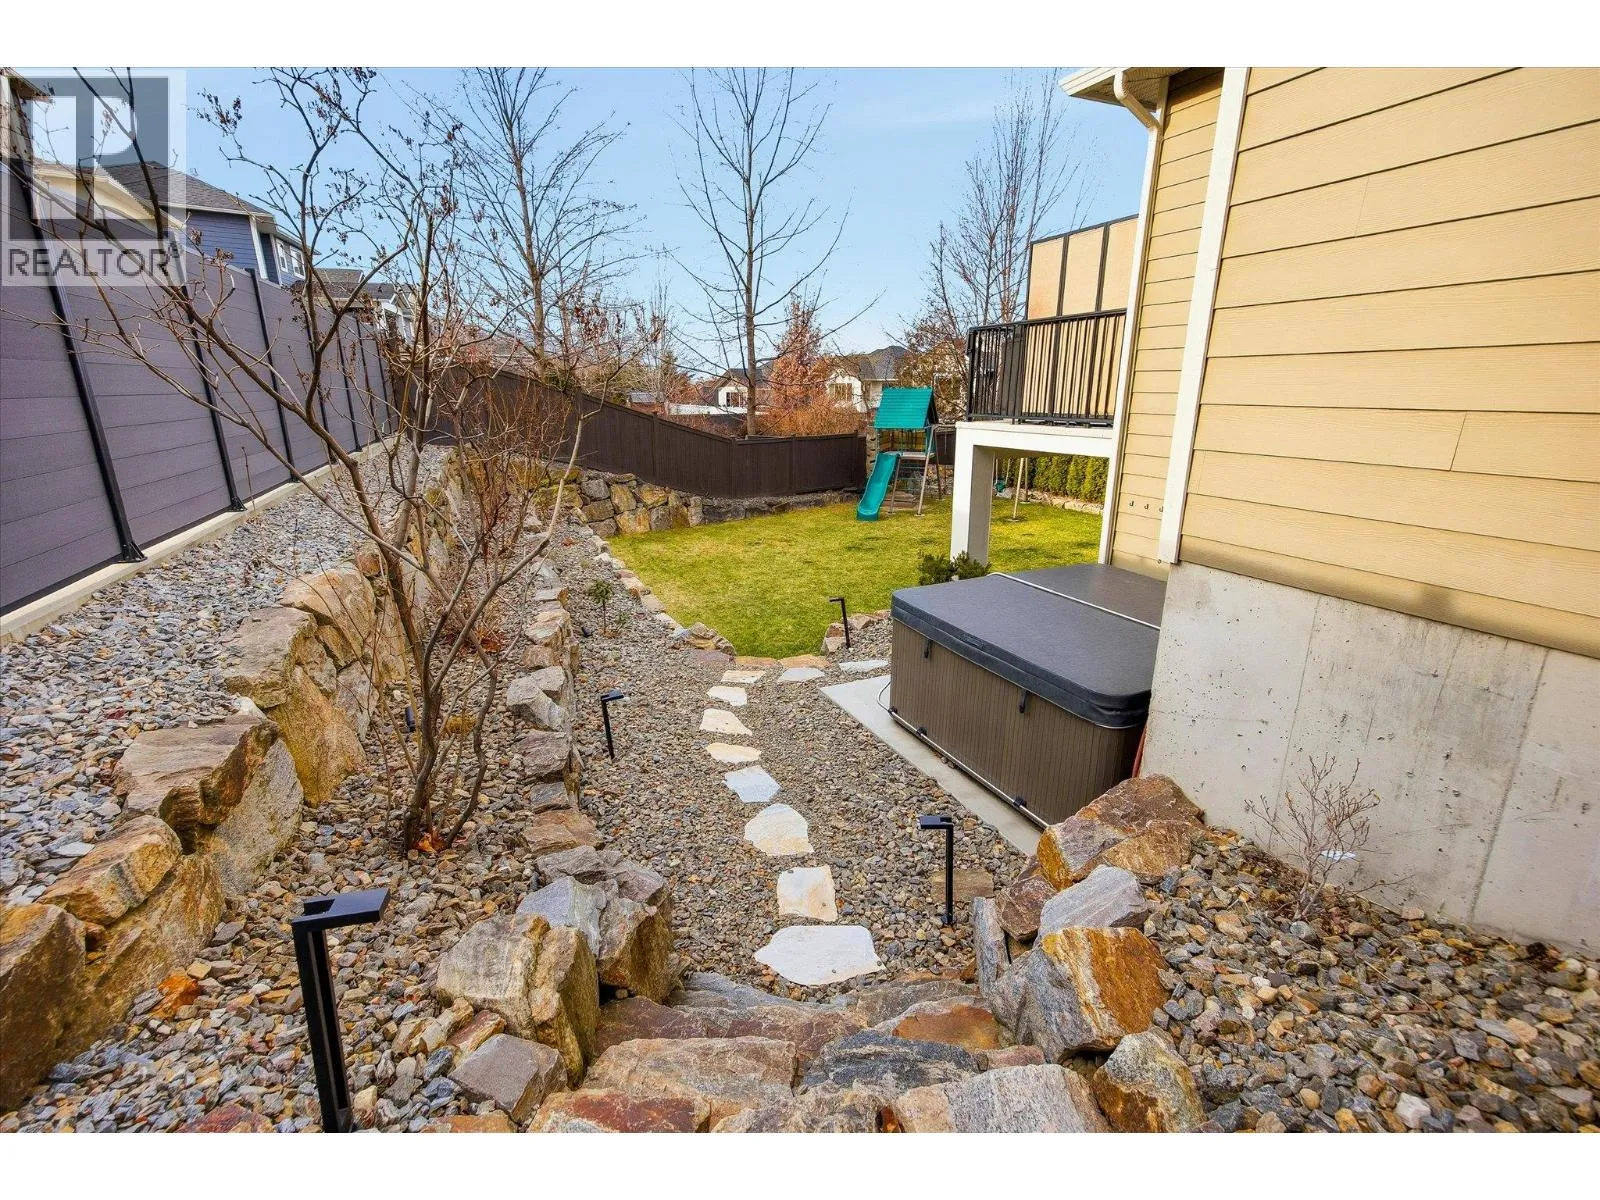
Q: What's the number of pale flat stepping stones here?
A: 10